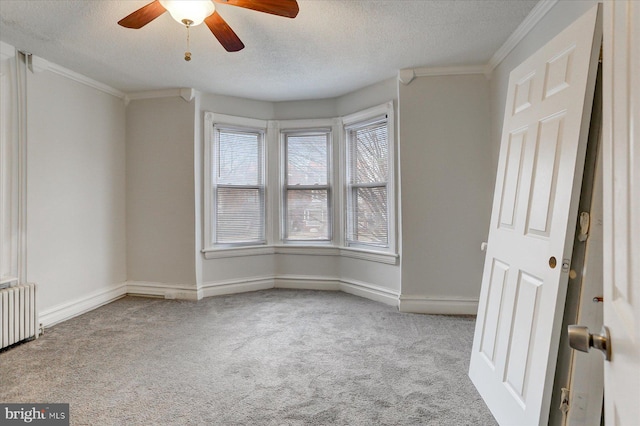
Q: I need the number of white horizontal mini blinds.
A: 3